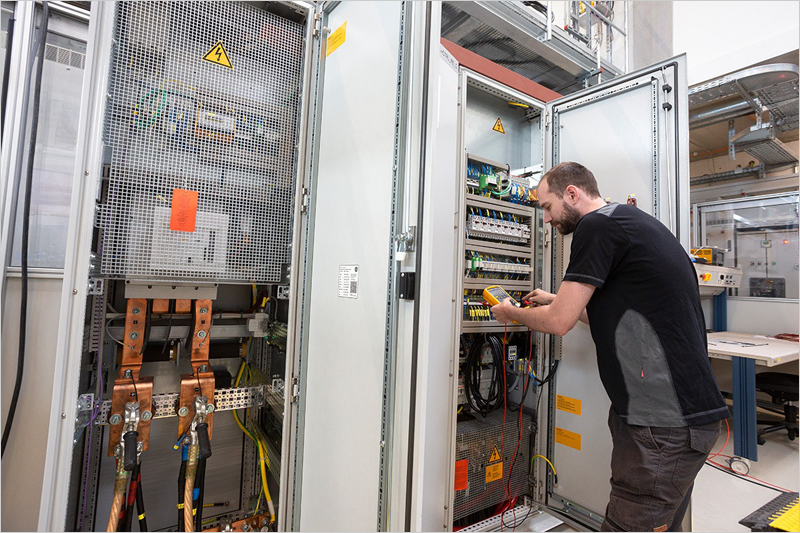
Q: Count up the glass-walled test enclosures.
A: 1